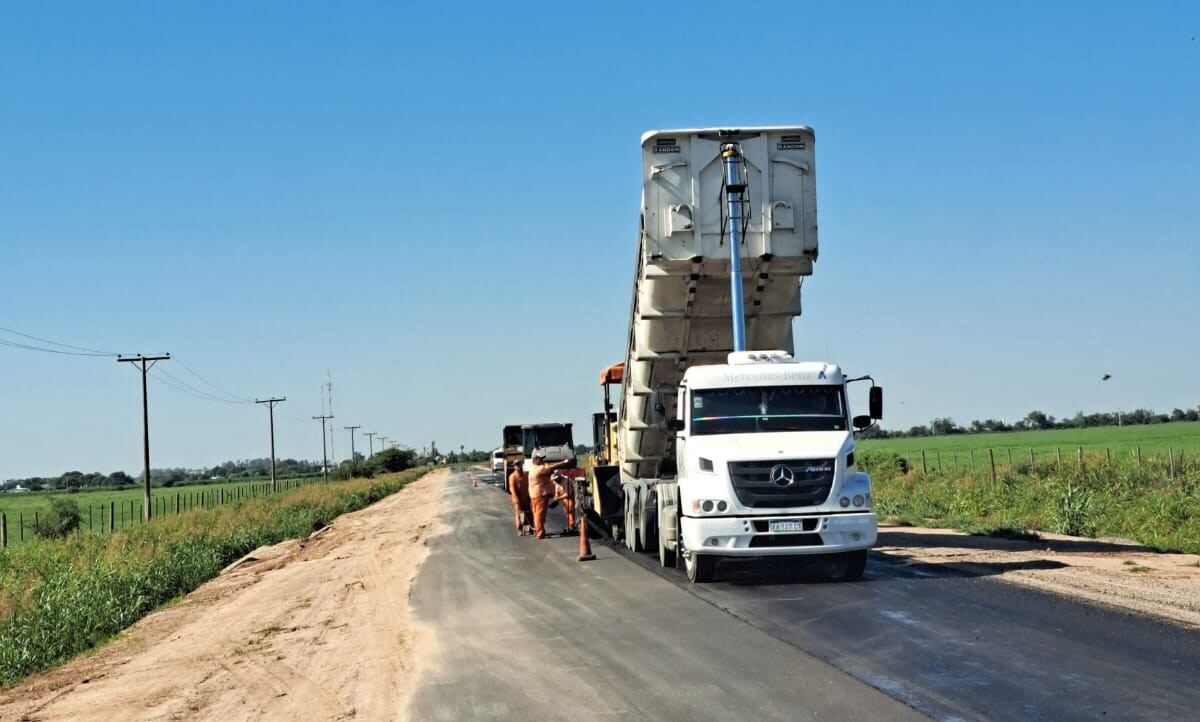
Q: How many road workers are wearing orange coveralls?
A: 3